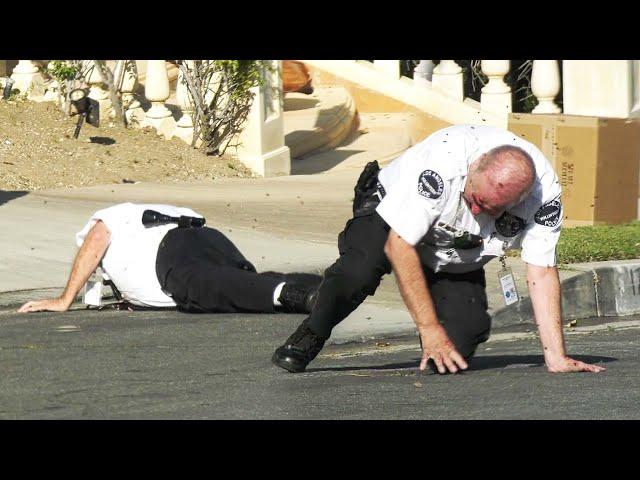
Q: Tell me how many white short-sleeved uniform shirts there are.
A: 2